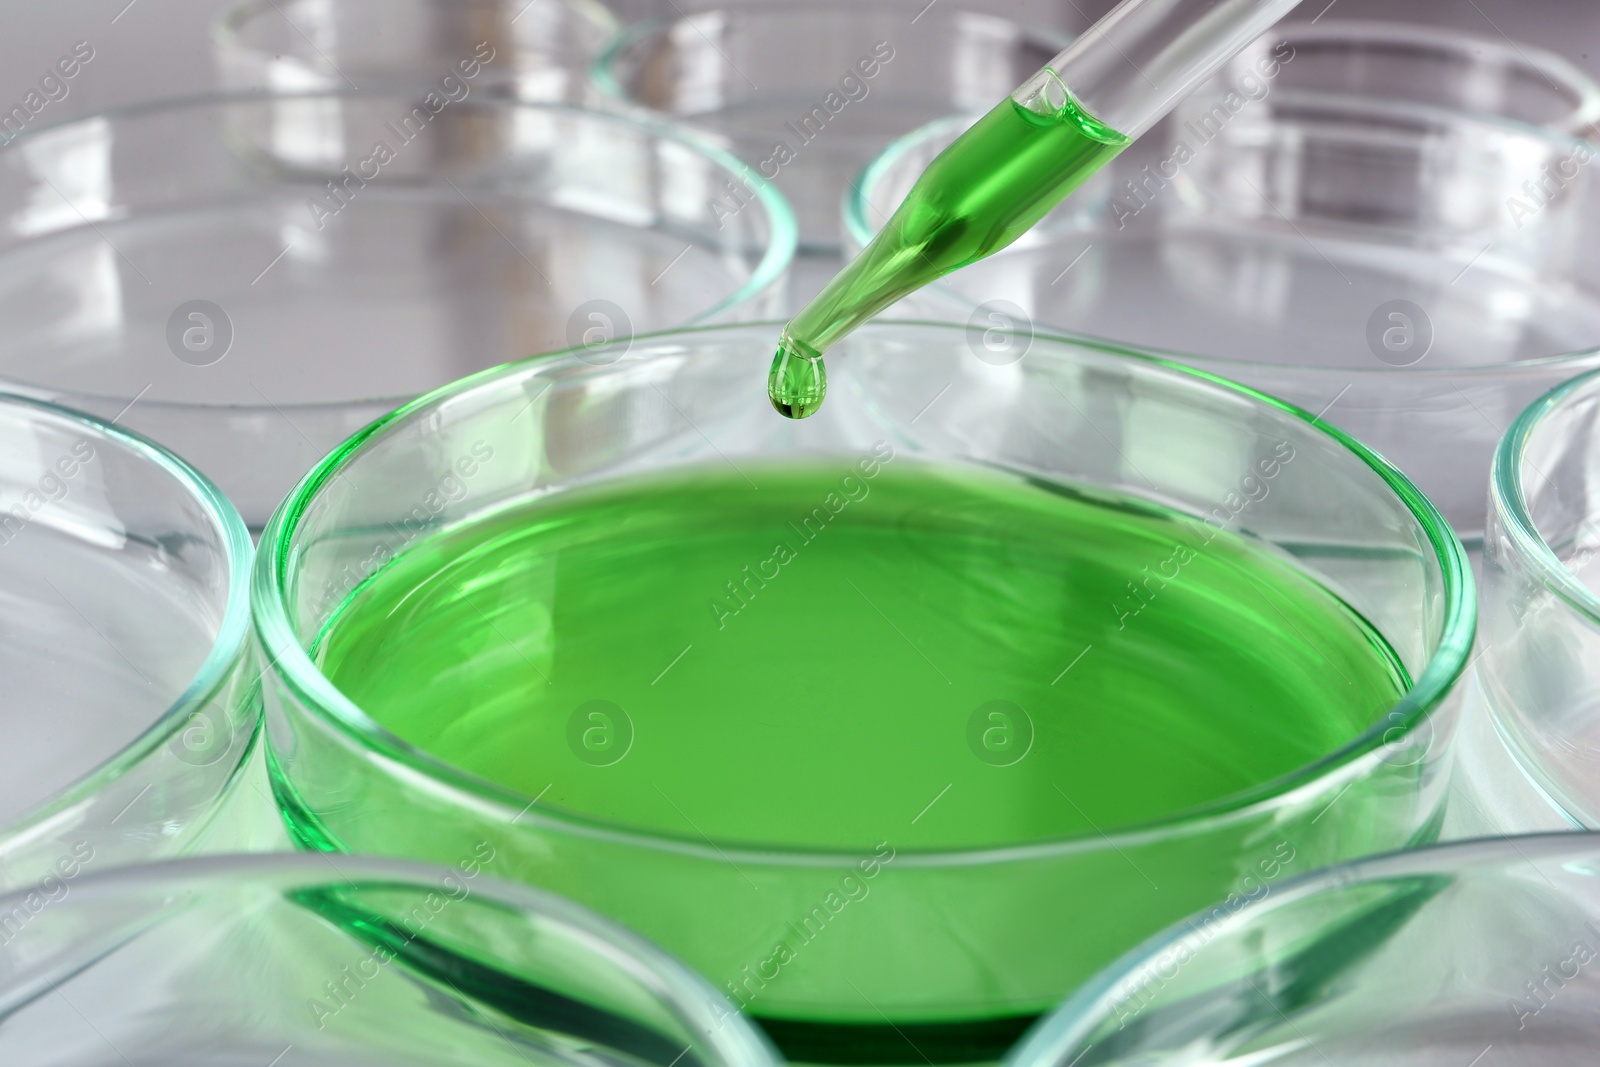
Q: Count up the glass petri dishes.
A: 10